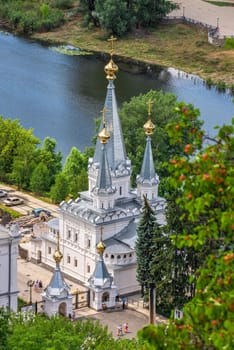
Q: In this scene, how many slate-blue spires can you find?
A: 5